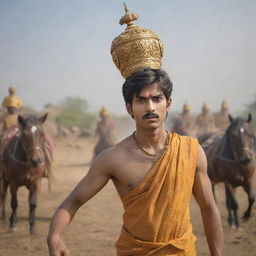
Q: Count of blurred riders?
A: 5